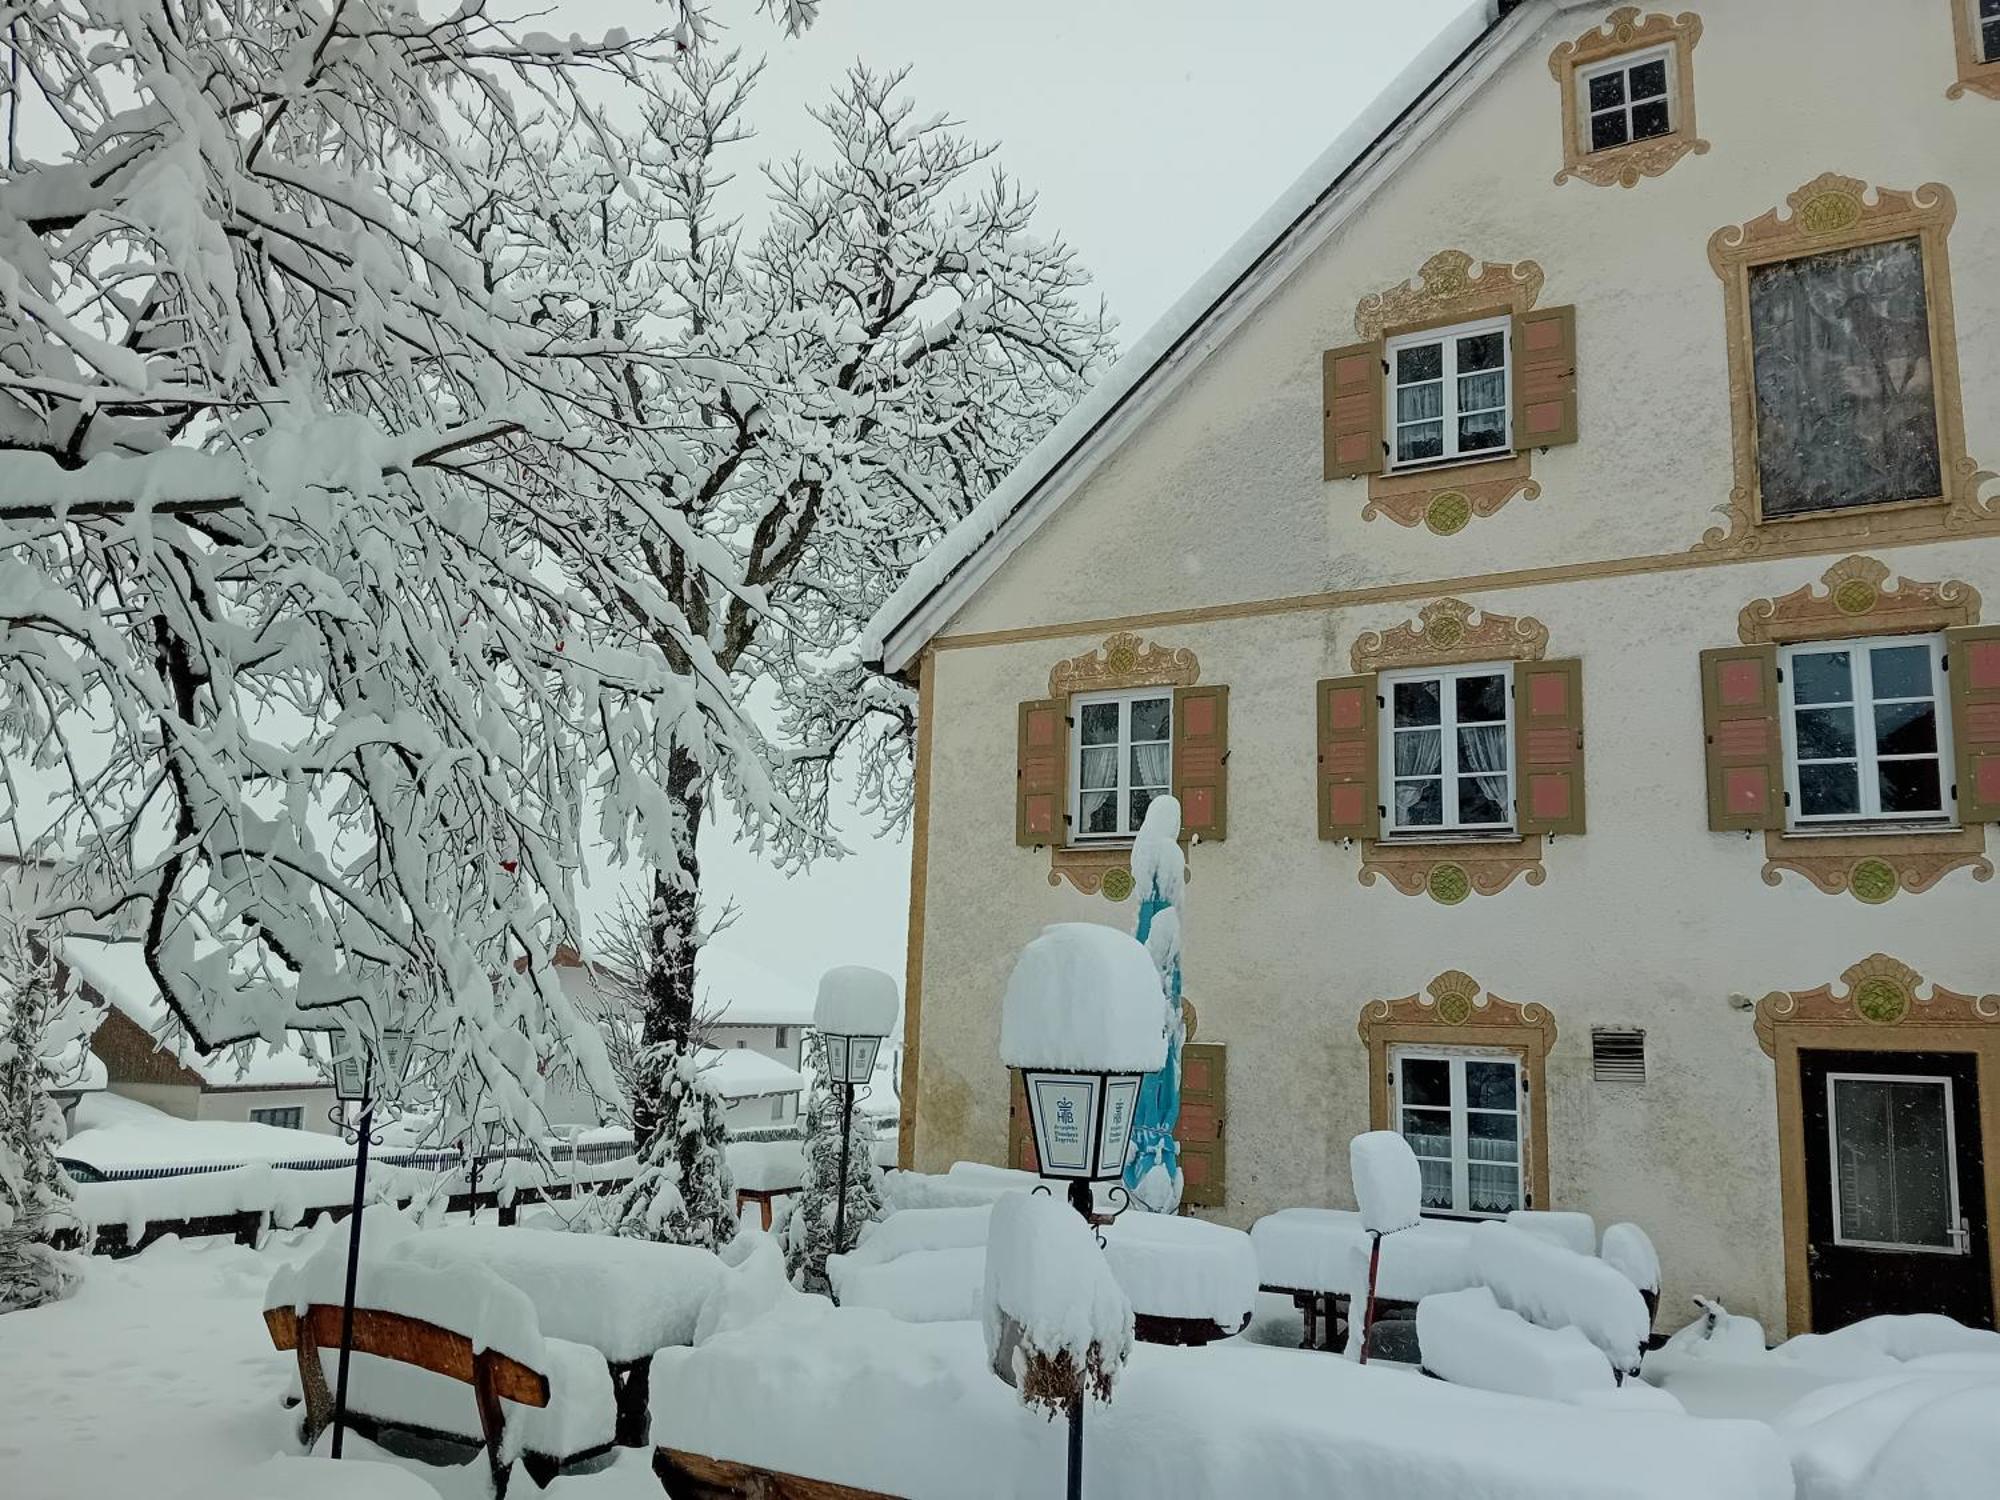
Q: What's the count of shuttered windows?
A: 5